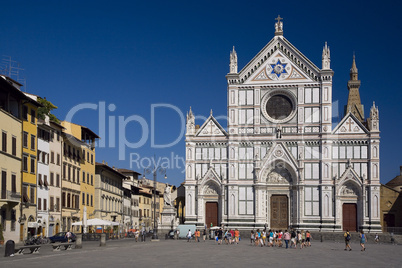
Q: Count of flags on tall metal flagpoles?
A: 0